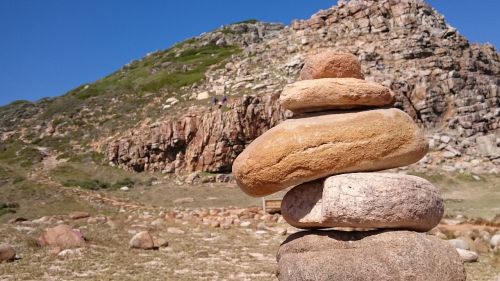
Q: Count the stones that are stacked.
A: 5